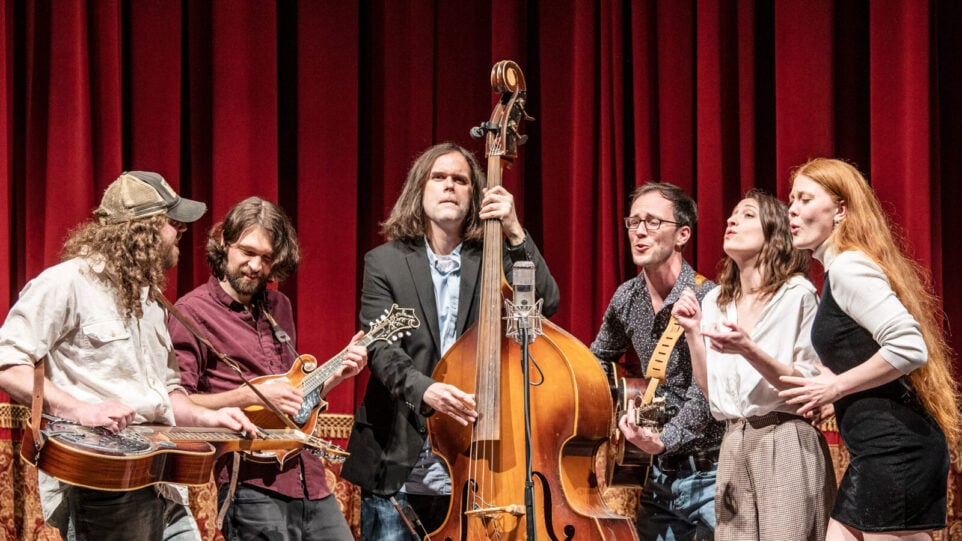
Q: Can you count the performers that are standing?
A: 6